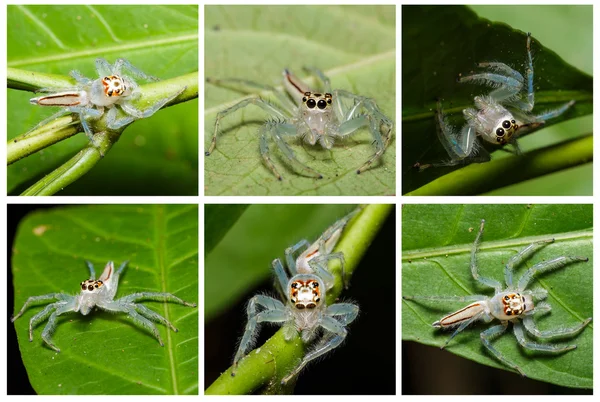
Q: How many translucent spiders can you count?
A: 6